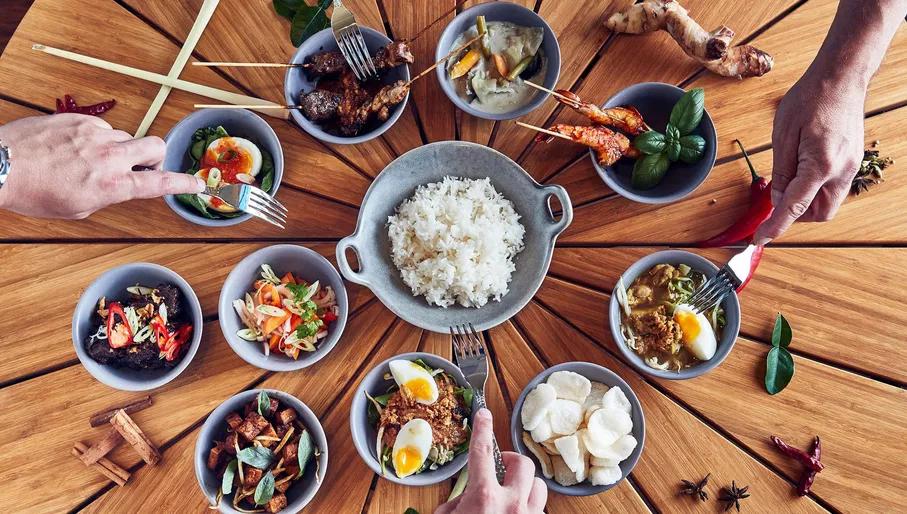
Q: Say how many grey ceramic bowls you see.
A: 10